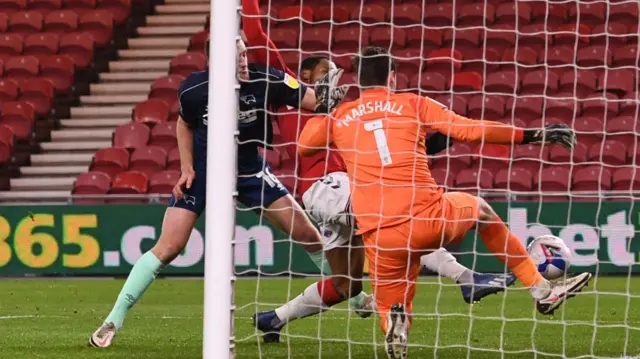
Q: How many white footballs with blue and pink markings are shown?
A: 1